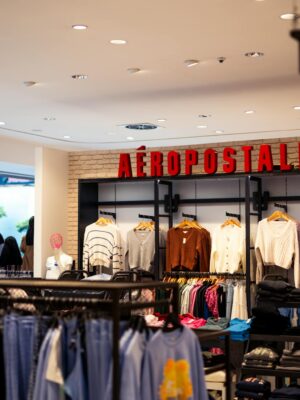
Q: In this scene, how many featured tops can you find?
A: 5